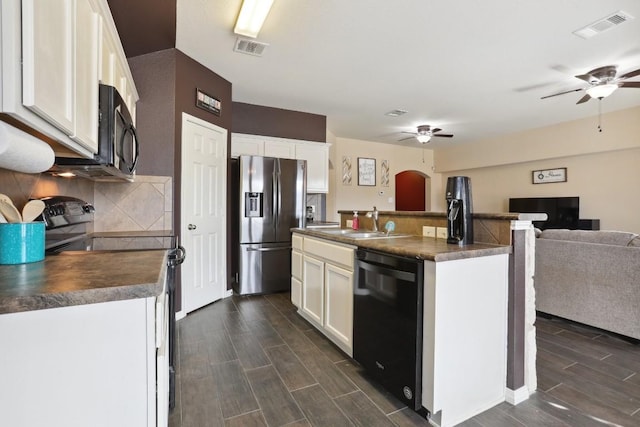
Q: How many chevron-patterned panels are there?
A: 2